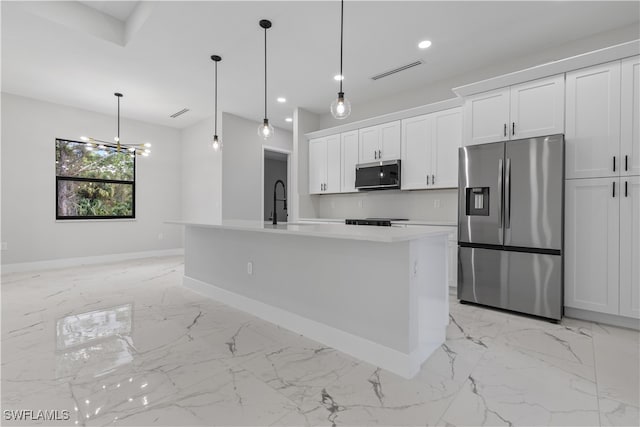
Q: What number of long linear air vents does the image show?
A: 2